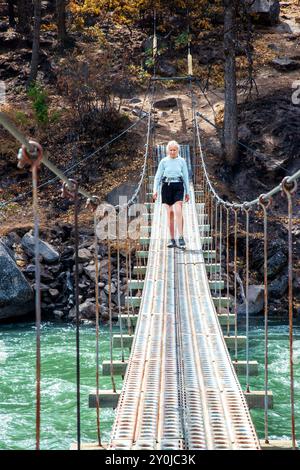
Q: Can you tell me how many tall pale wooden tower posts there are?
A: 2